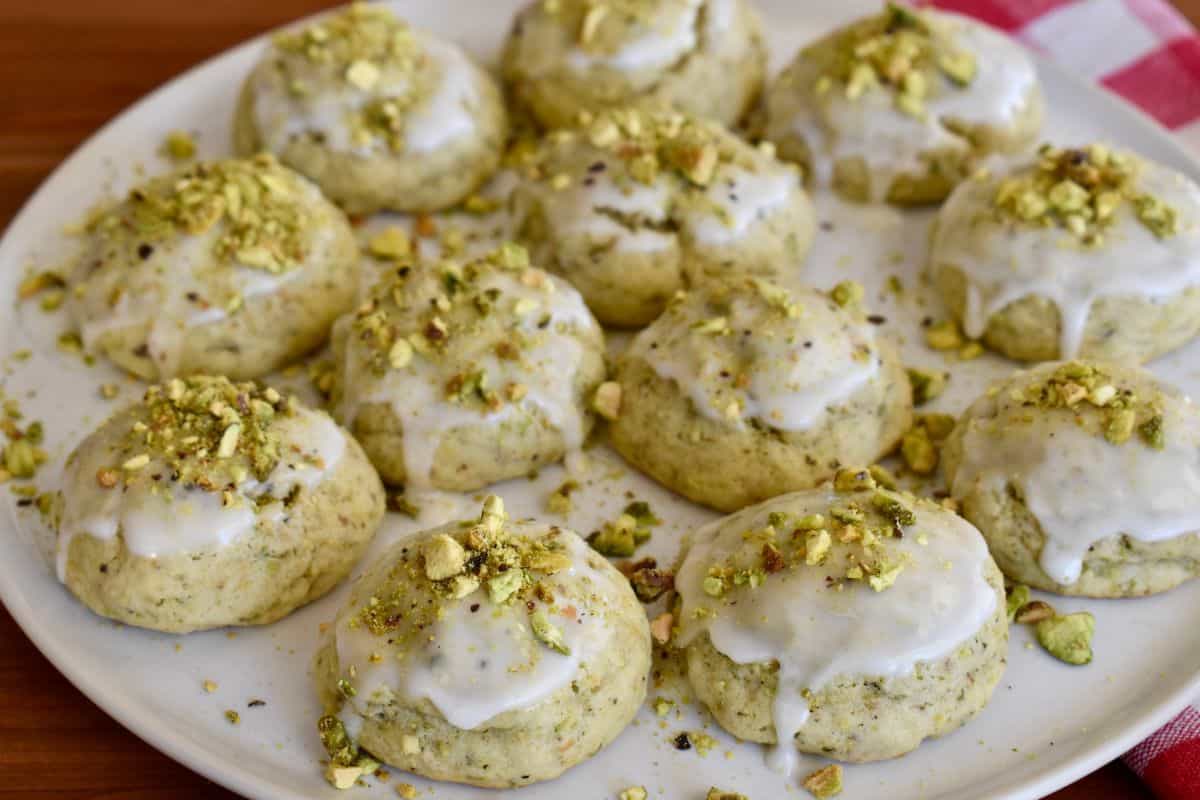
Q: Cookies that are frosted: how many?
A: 12